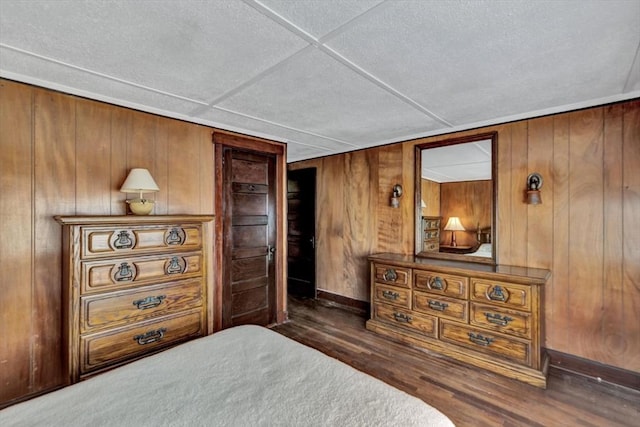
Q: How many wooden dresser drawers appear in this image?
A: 12